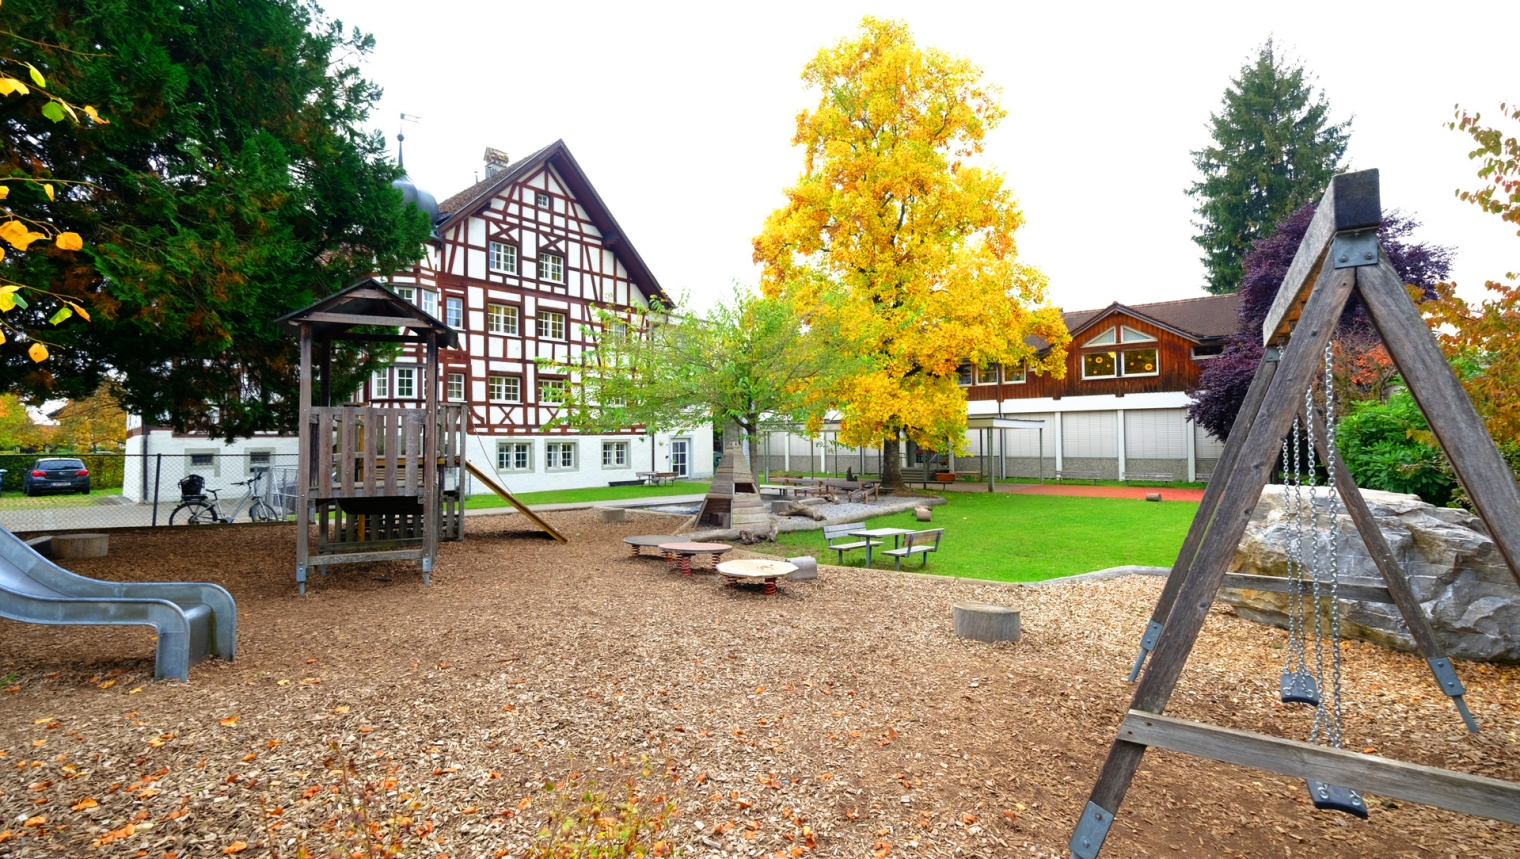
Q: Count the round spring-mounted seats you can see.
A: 3